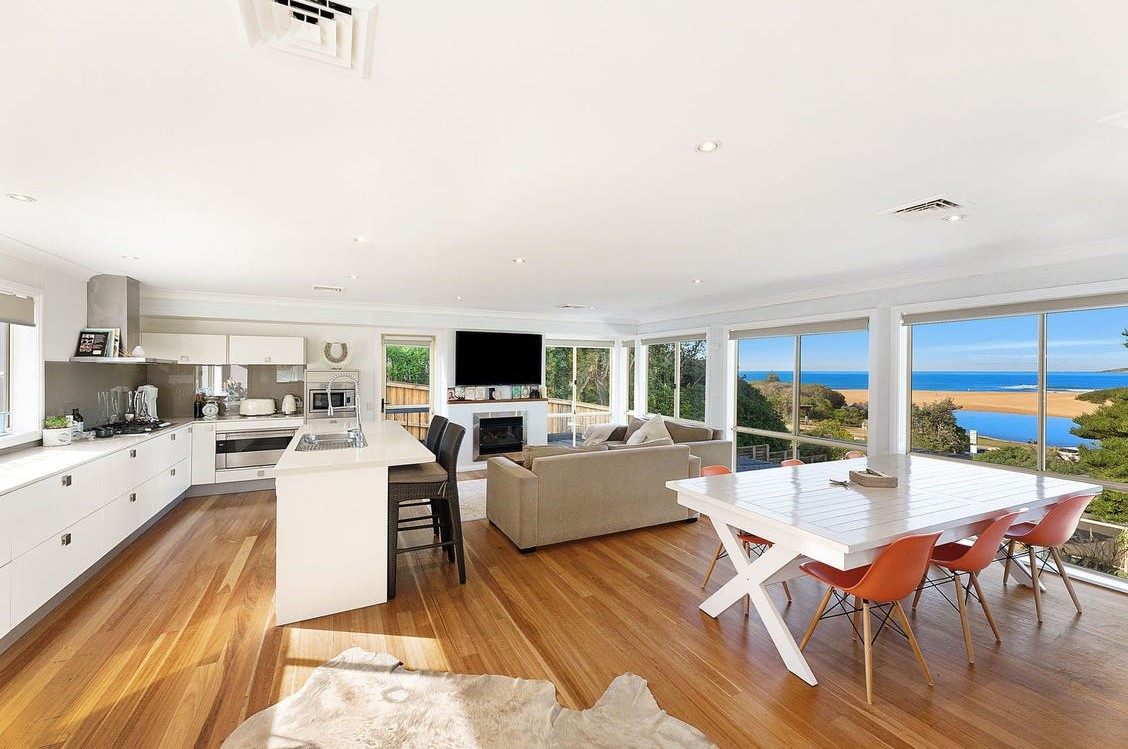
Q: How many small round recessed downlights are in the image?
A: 9